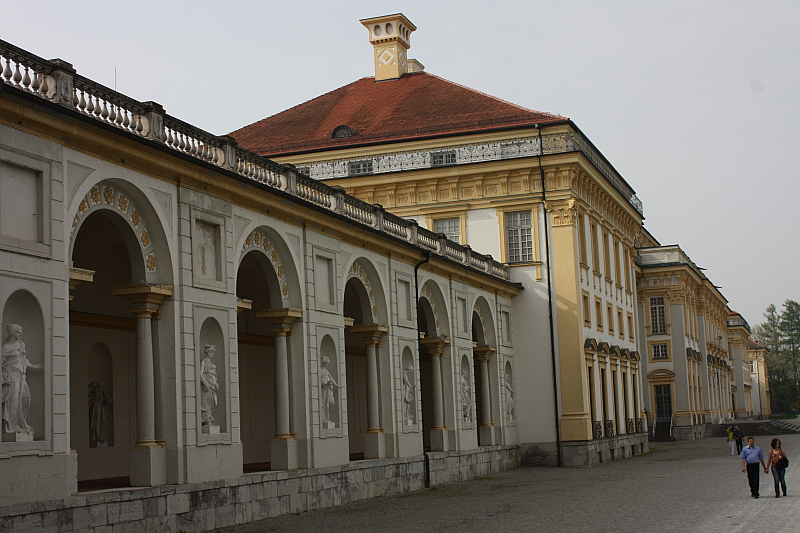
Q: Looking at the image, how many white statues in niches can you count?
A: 6